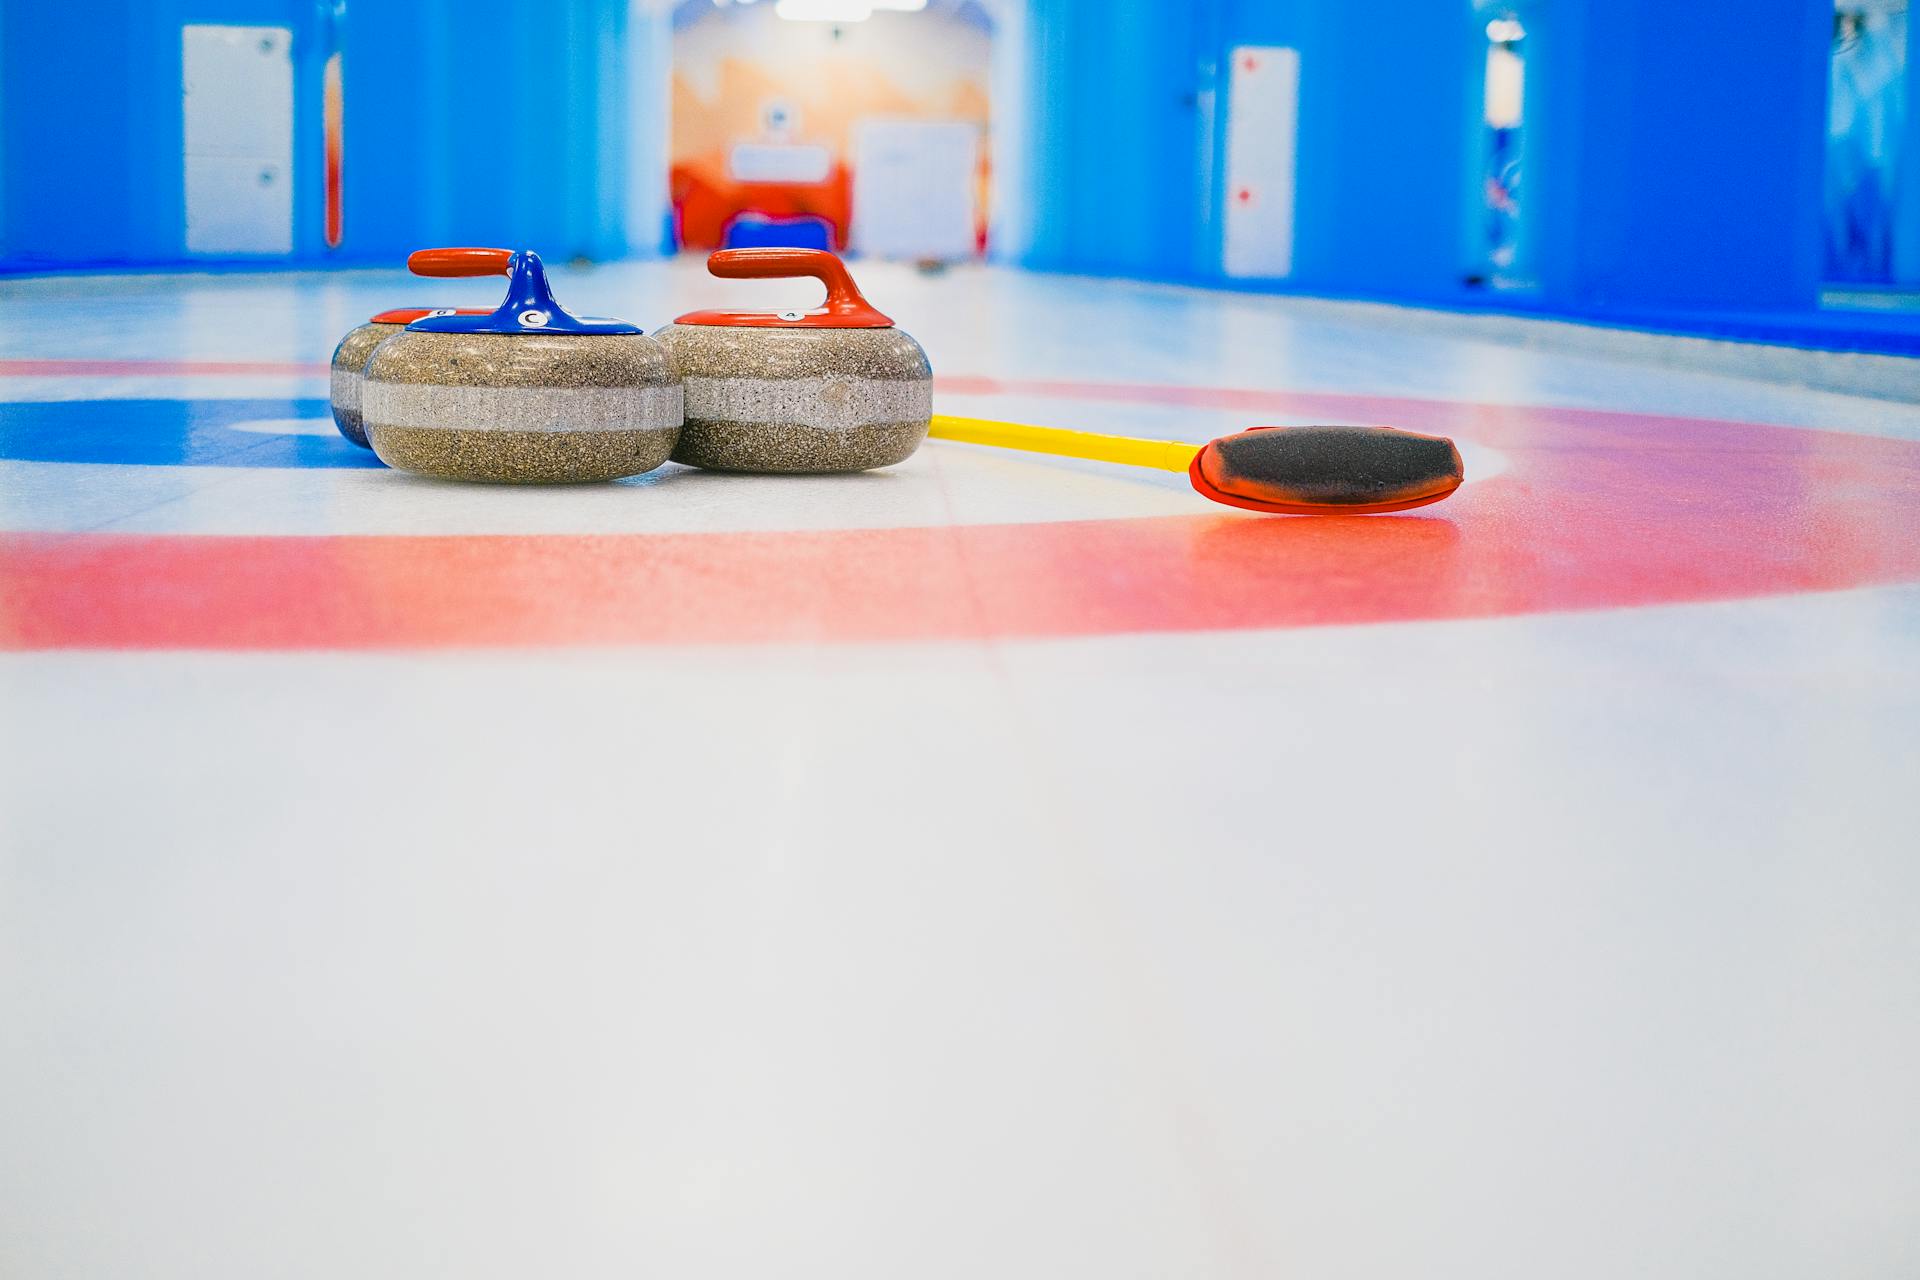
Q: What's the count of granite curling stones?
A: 3